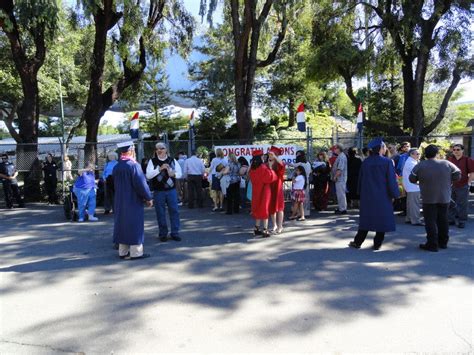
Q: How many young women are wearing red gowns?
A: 2